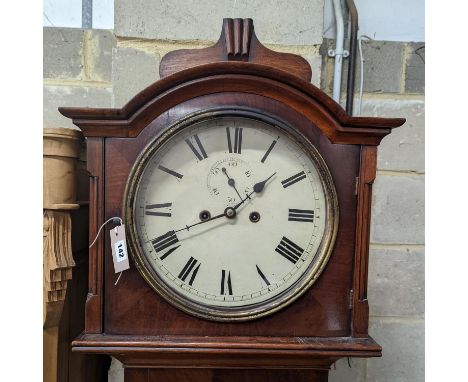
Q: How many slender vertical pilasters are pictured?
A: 2